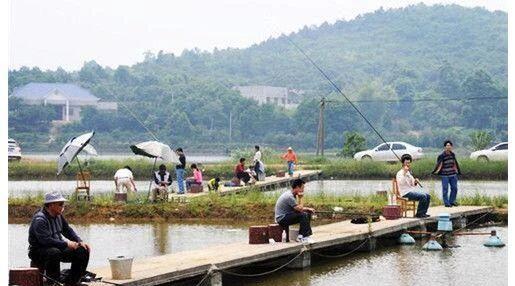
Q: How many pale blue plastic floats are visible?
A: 3